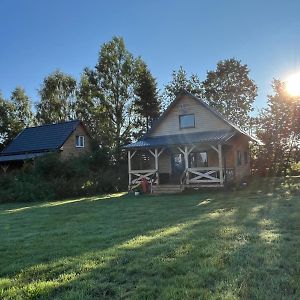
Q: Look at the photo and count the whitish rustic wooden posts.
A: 4